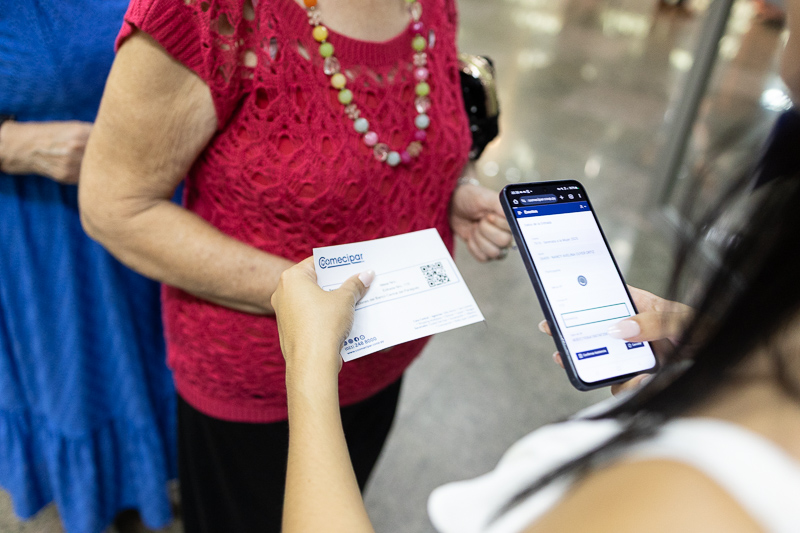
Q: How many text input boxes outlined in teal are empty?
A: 1